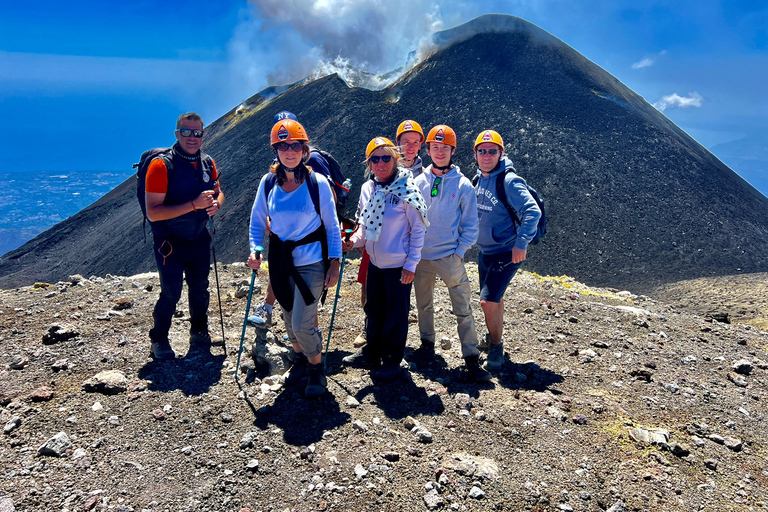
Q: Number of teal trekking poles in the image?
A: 2